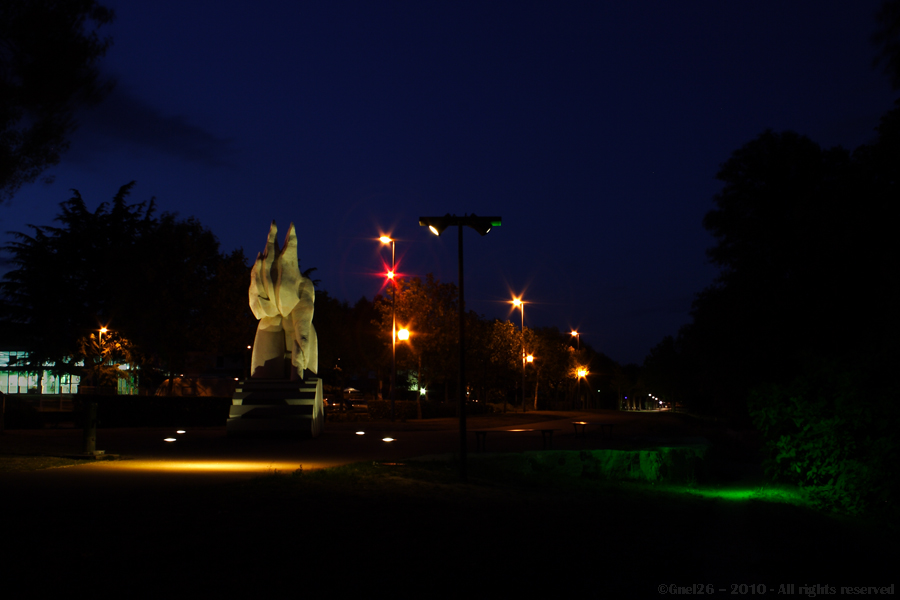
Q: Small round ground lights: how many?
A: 4